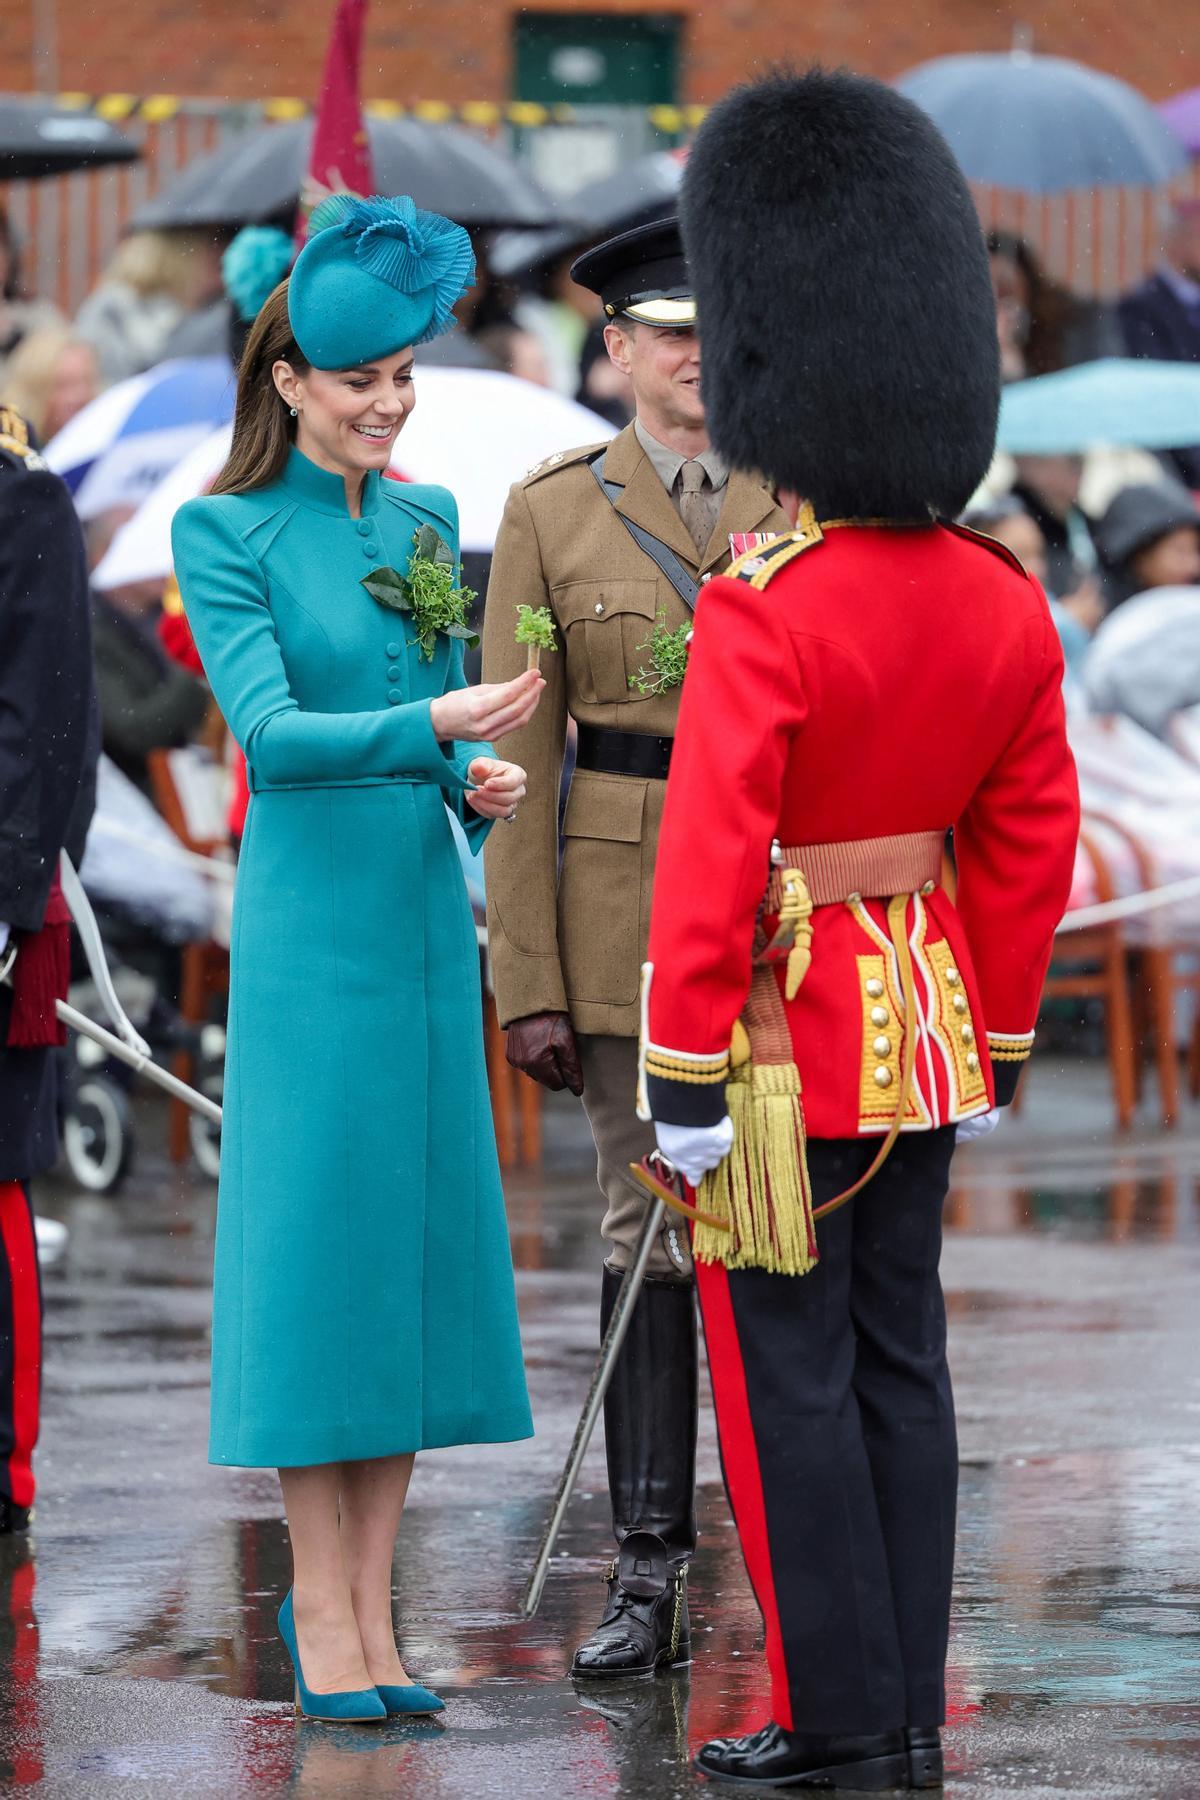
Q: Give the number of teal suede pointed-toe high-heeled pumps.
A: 2